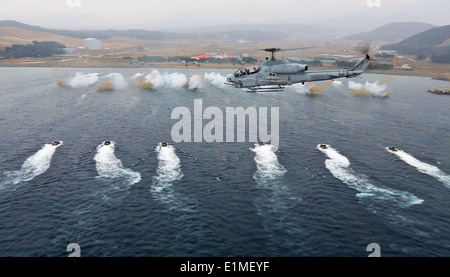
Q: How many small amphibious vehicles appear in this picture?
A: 6